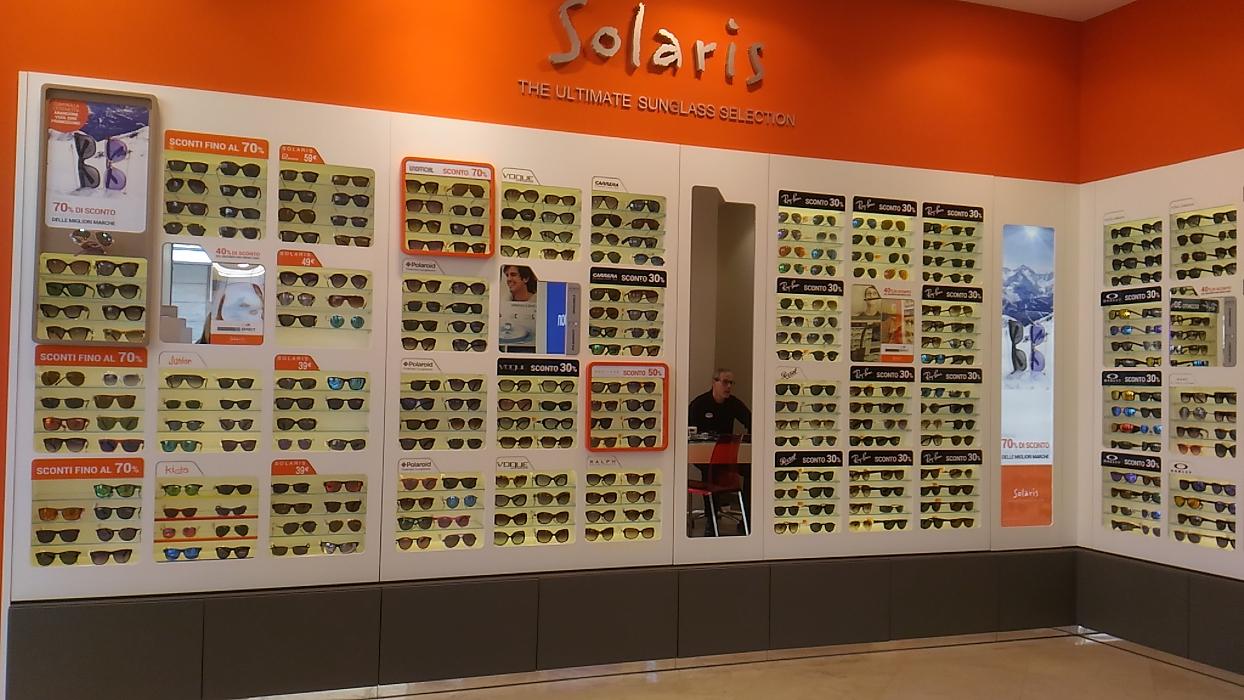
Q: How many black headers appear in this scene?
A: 15